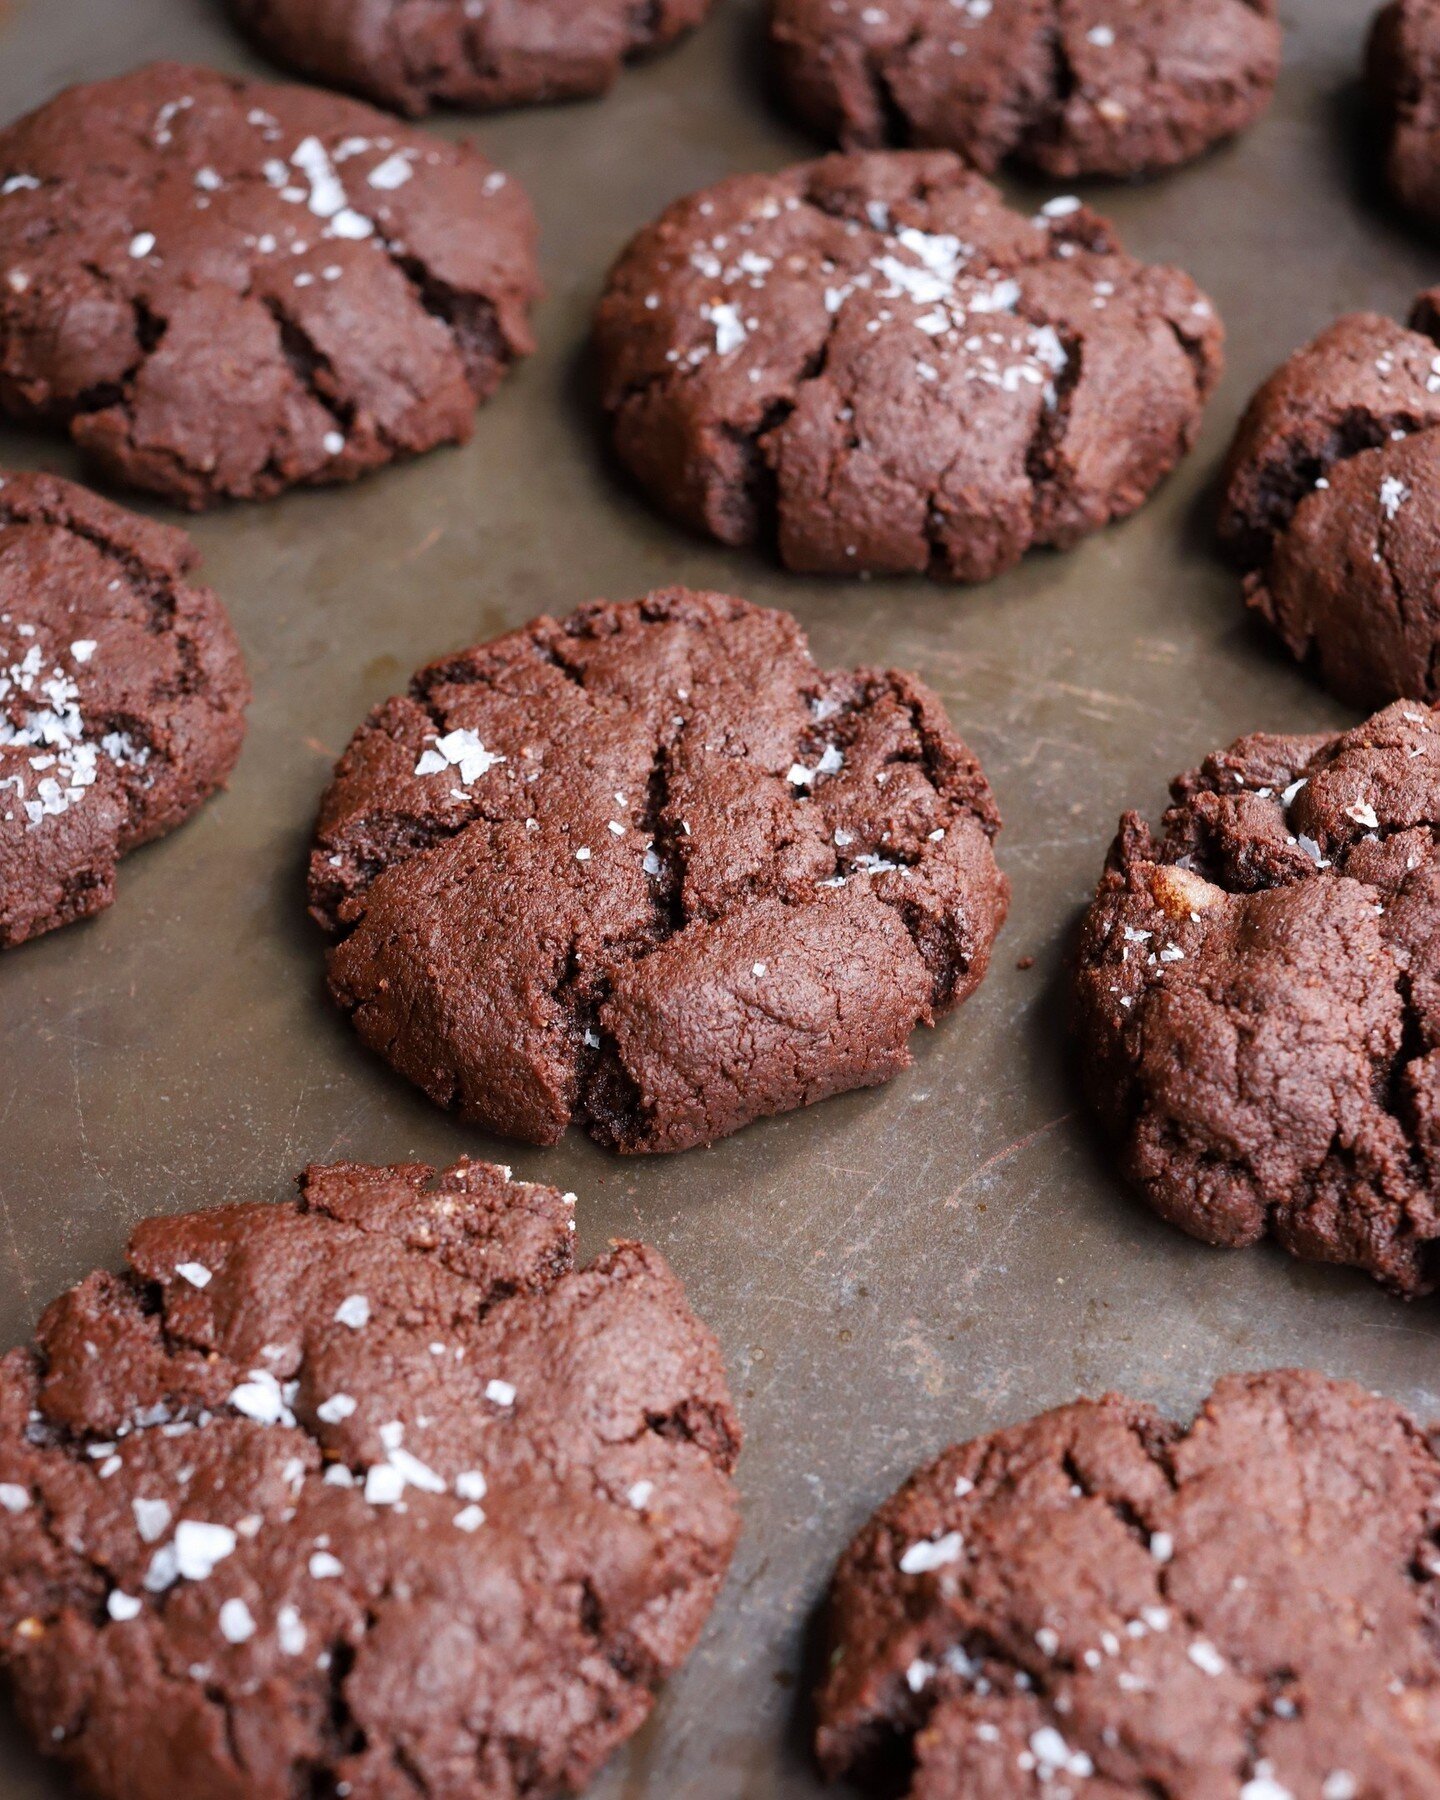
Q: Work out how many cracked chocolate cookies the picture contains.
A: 11